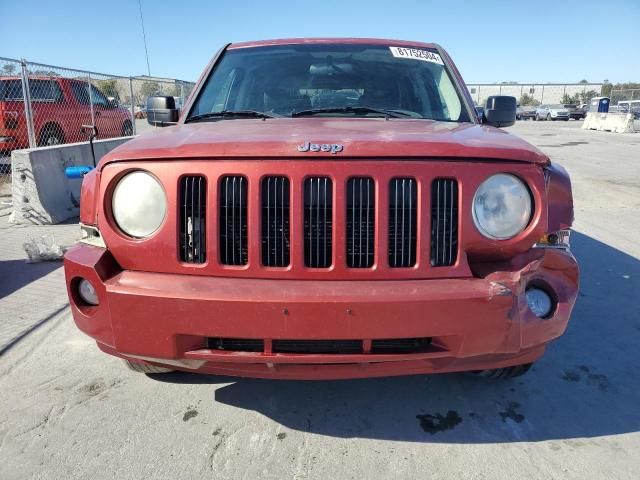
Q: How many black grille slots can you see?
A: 7